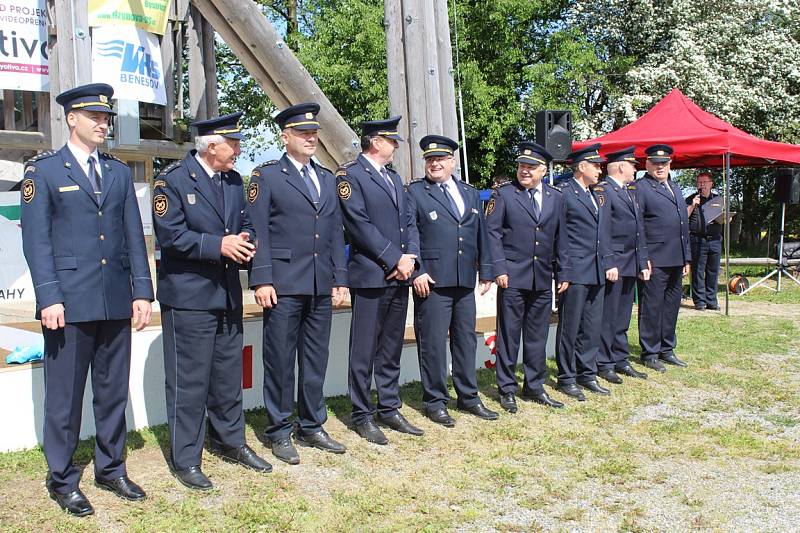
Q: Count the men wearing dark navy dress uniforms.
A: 9